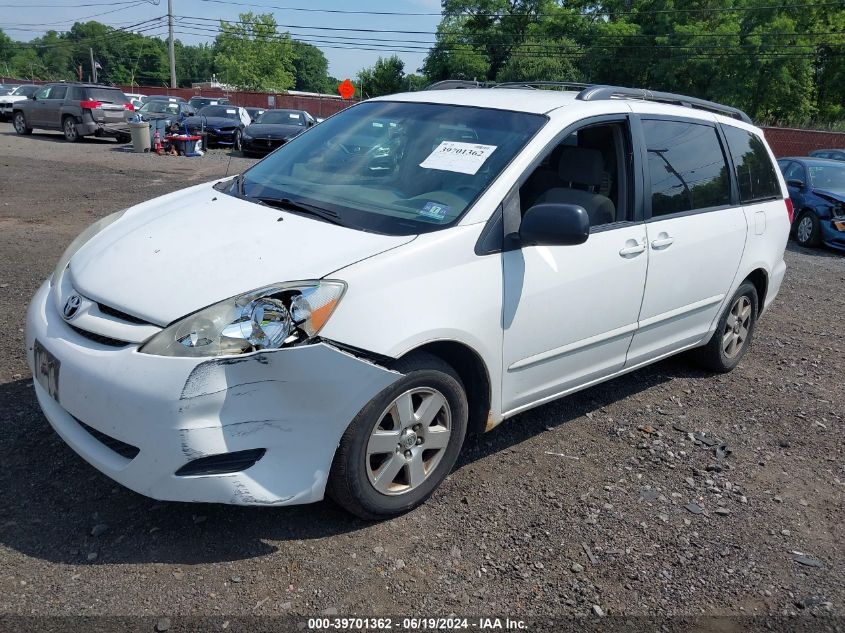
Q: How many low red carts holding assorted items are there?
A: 1